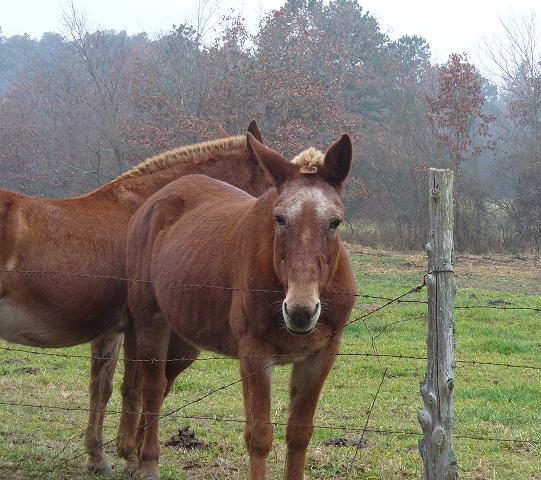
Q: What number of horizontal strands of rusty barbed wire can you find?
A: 3